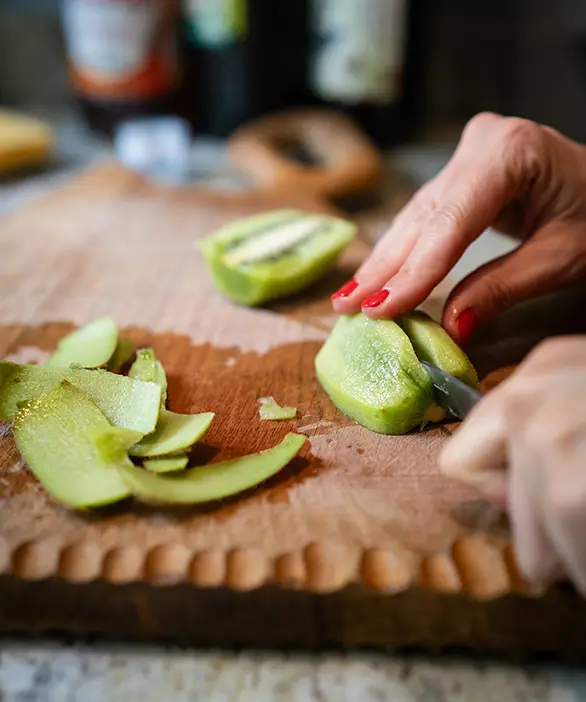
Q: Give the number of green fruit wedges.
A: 3